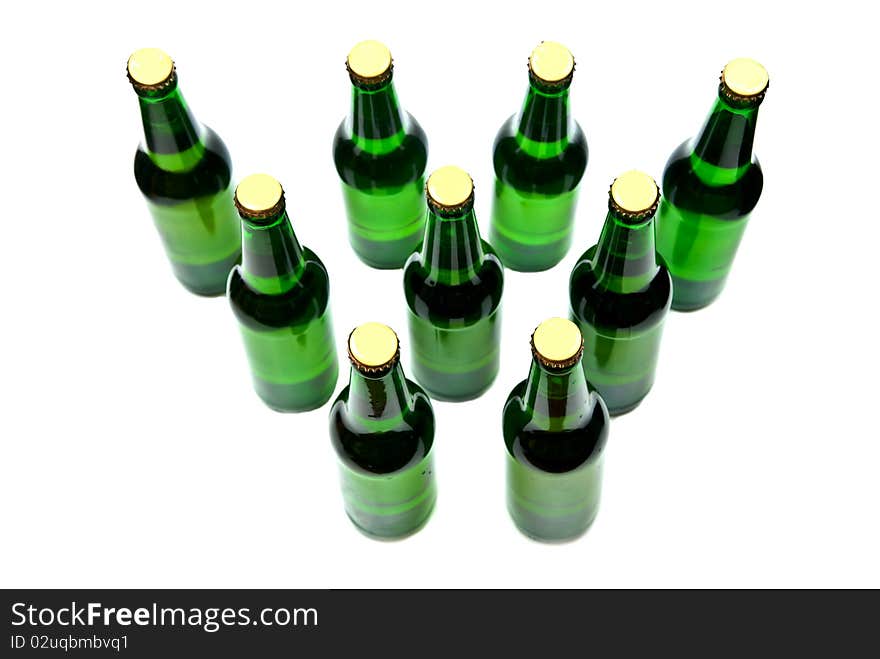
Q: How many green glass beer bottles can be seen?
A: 9